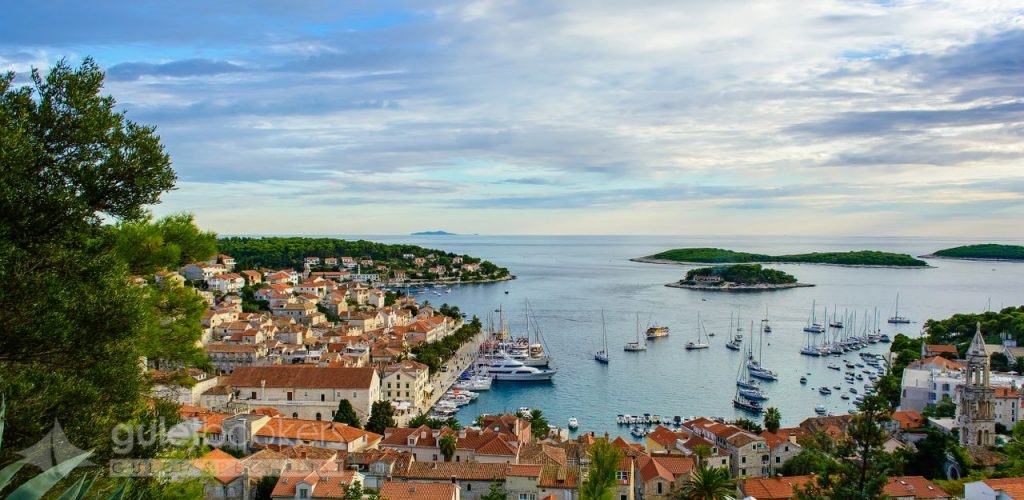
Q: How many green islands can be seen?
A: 3